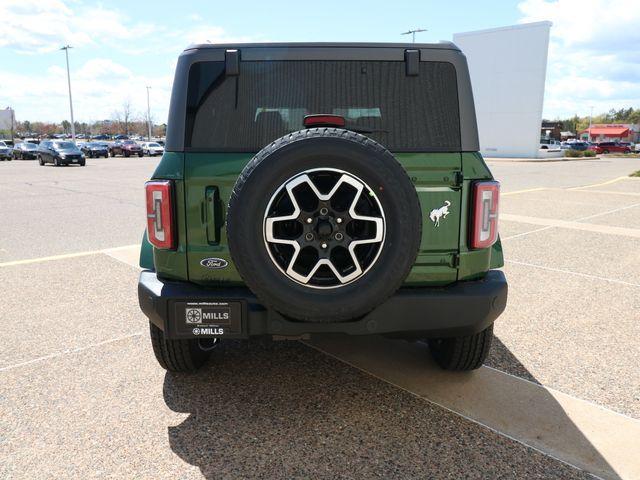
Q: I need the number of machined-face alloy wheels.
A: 1